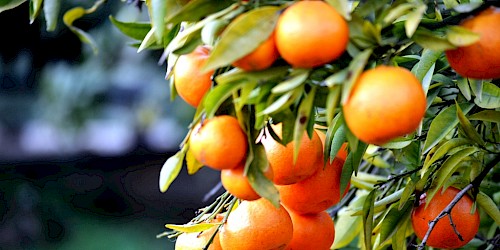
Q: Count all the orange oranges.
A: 13